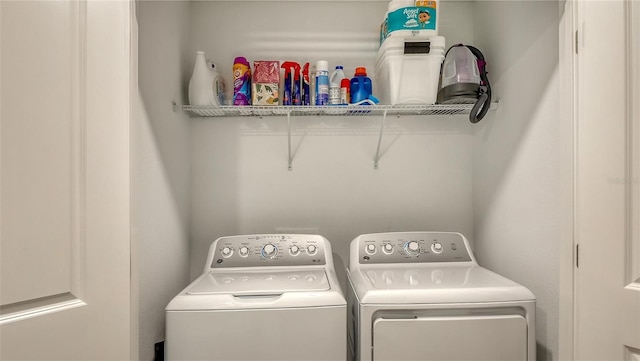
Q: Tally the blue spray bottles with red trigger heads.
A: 3